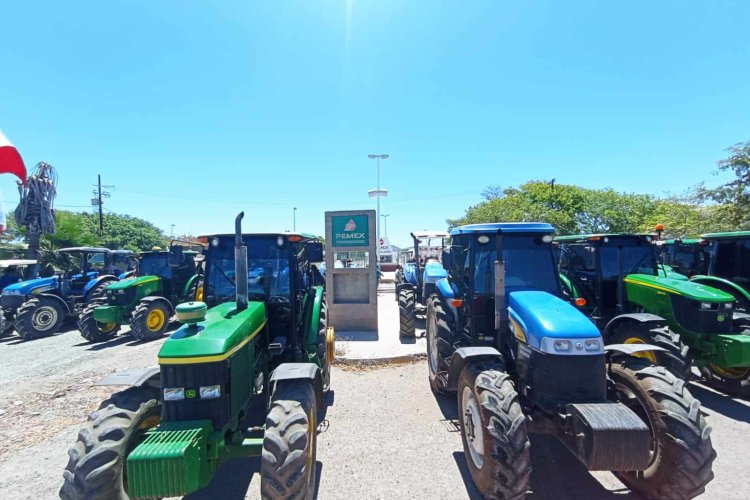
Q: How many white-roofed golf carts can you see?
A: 0